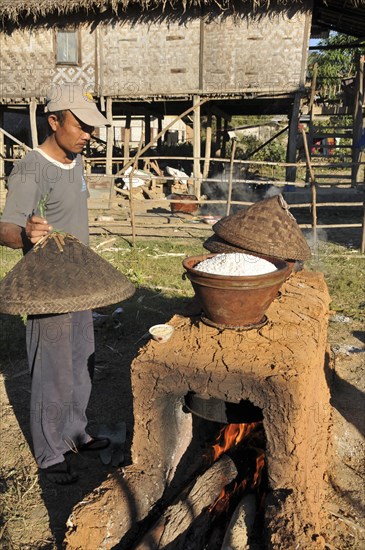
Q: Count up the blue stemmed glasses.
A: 0